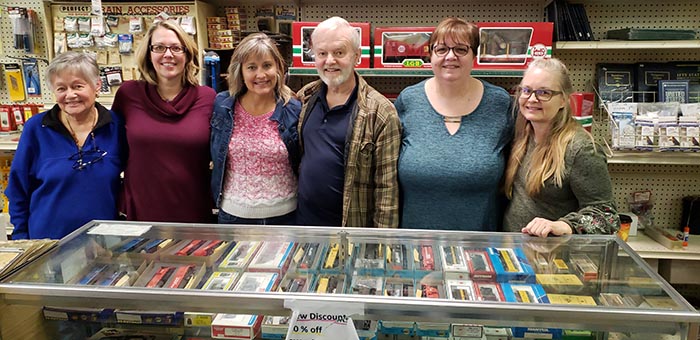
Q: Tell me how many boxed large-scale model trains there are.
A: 3